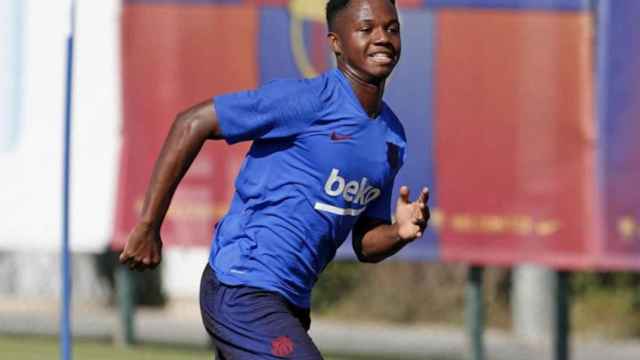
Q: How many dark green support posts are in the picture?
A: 3